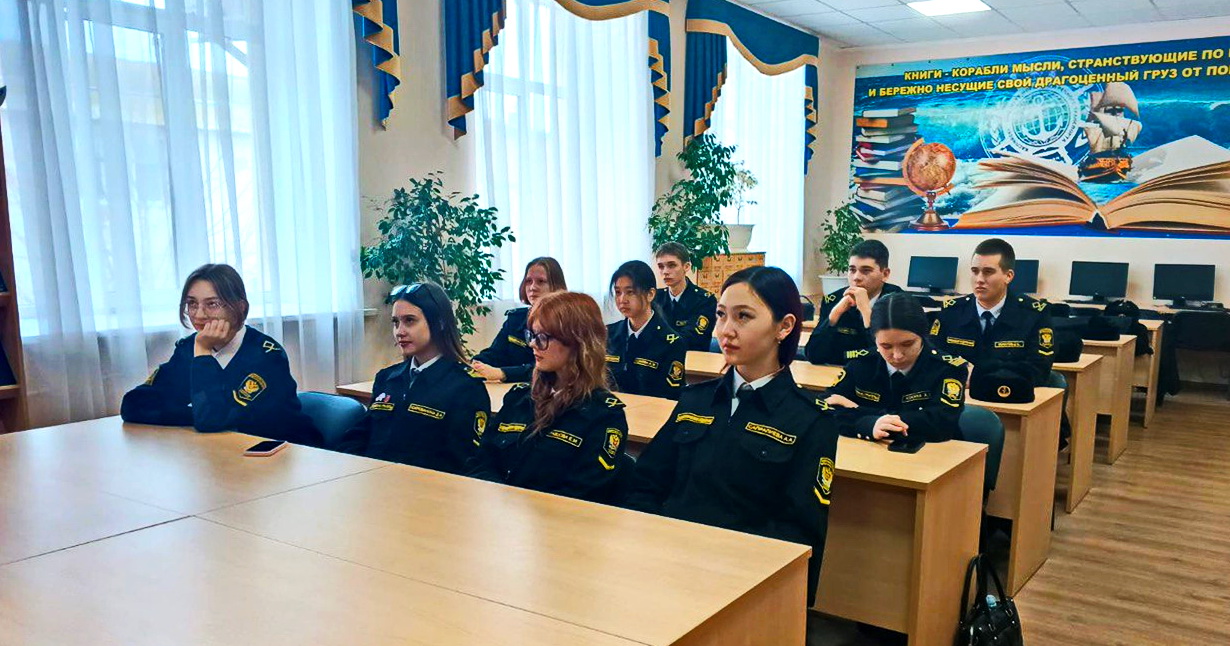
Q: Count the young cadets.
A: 10